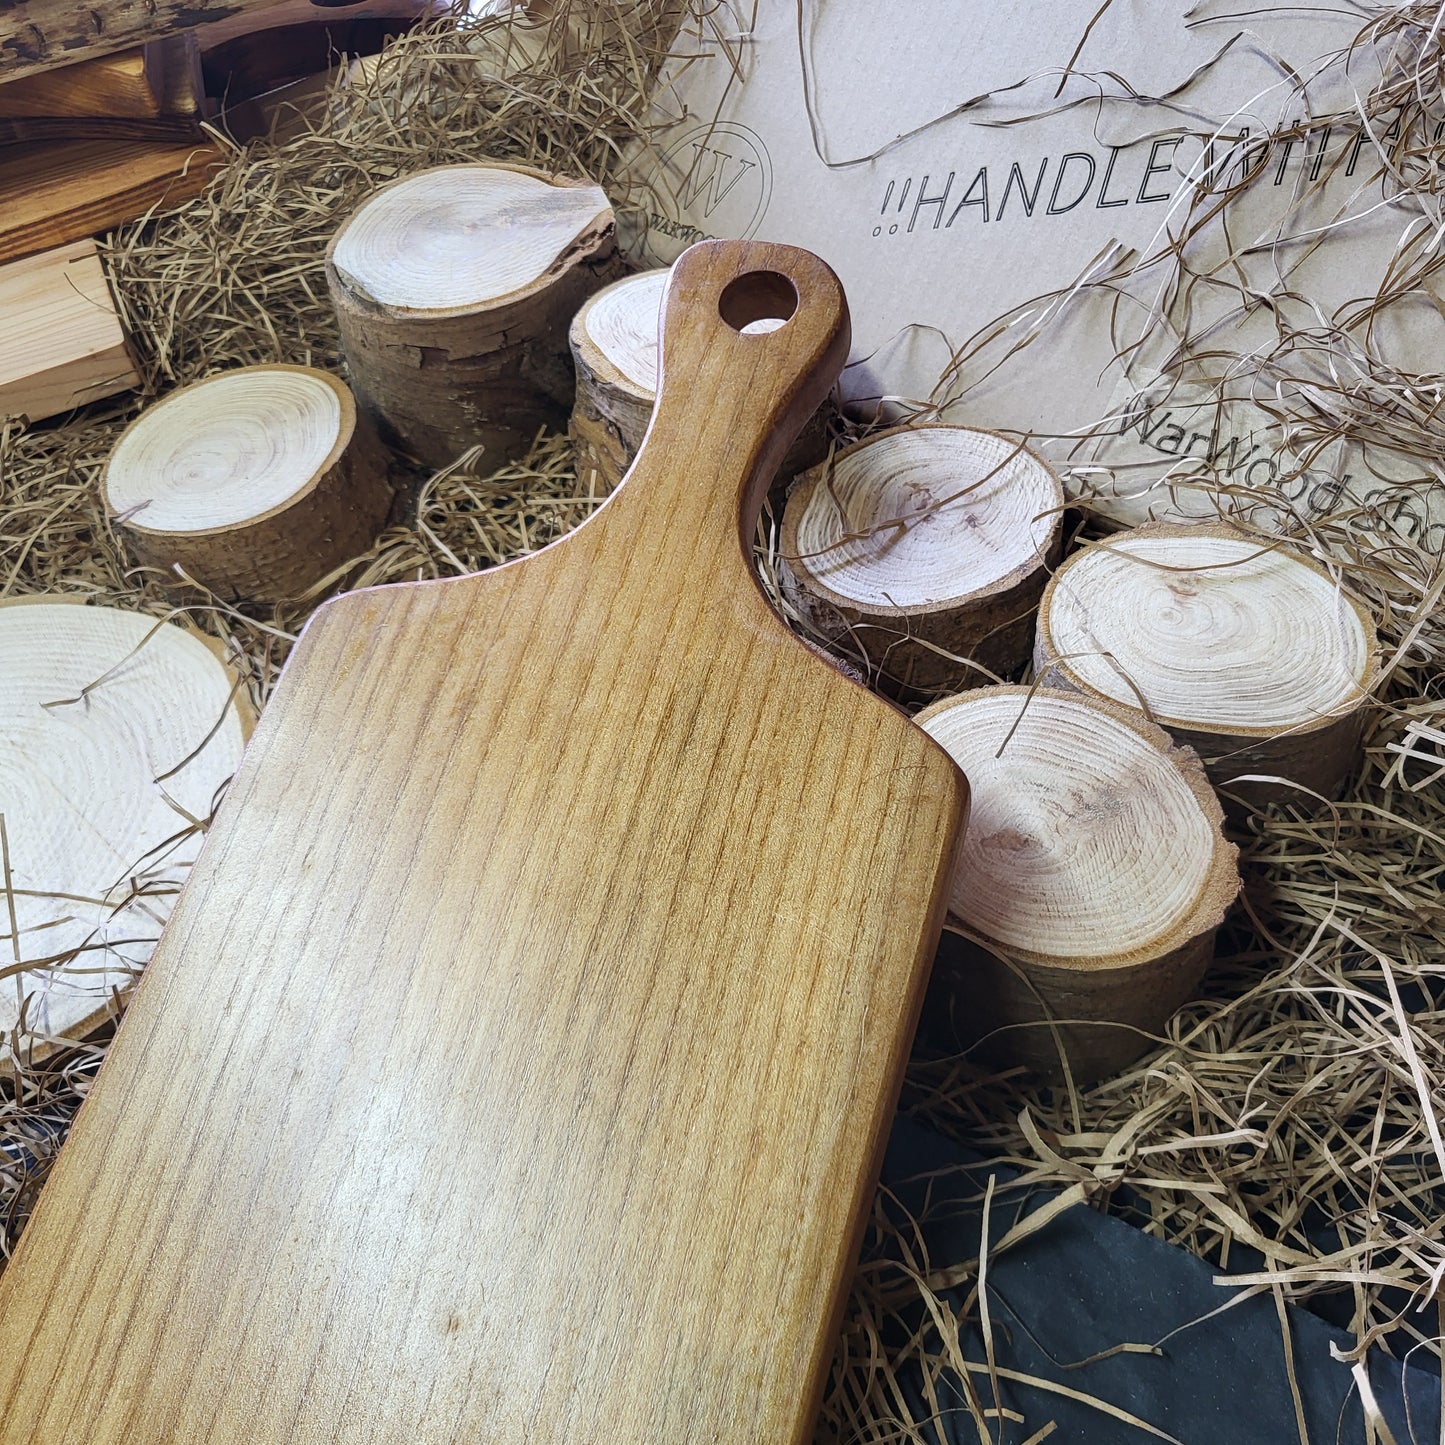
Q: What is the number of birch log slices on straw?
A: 7